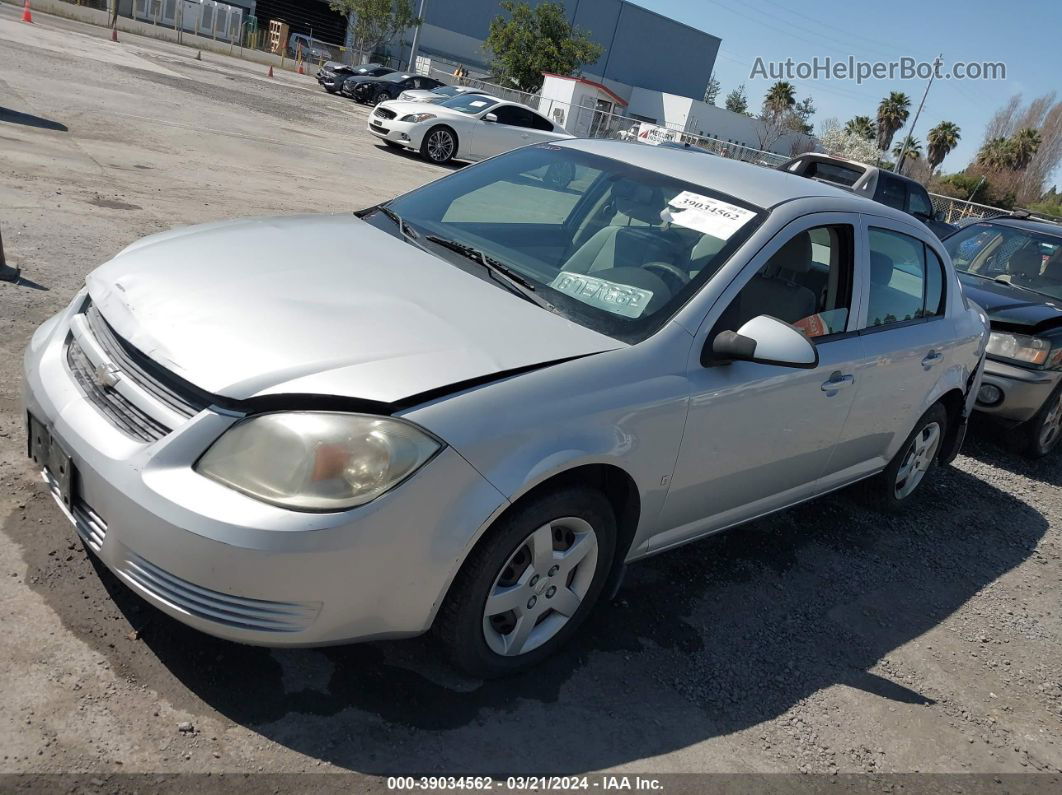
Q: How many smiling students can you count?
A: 0